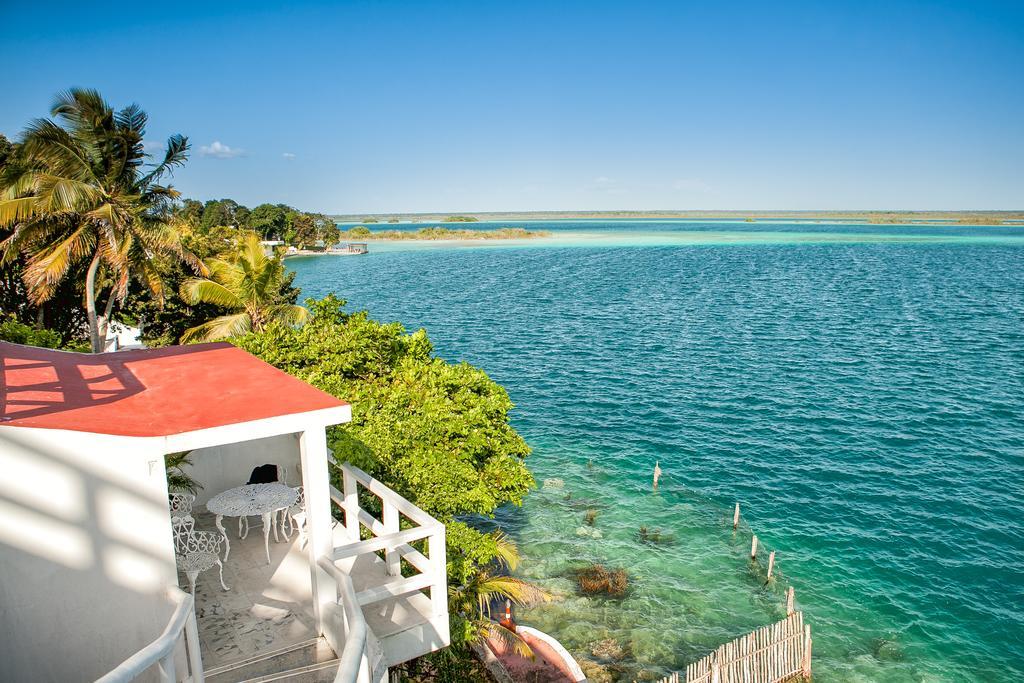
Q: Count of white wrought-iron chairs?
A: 4